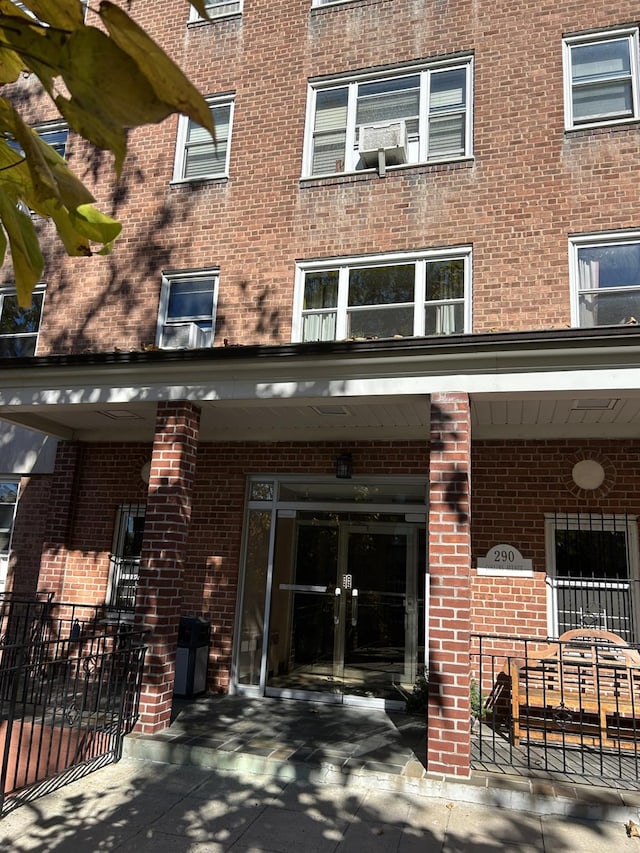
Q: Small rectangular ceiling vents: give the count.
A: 3